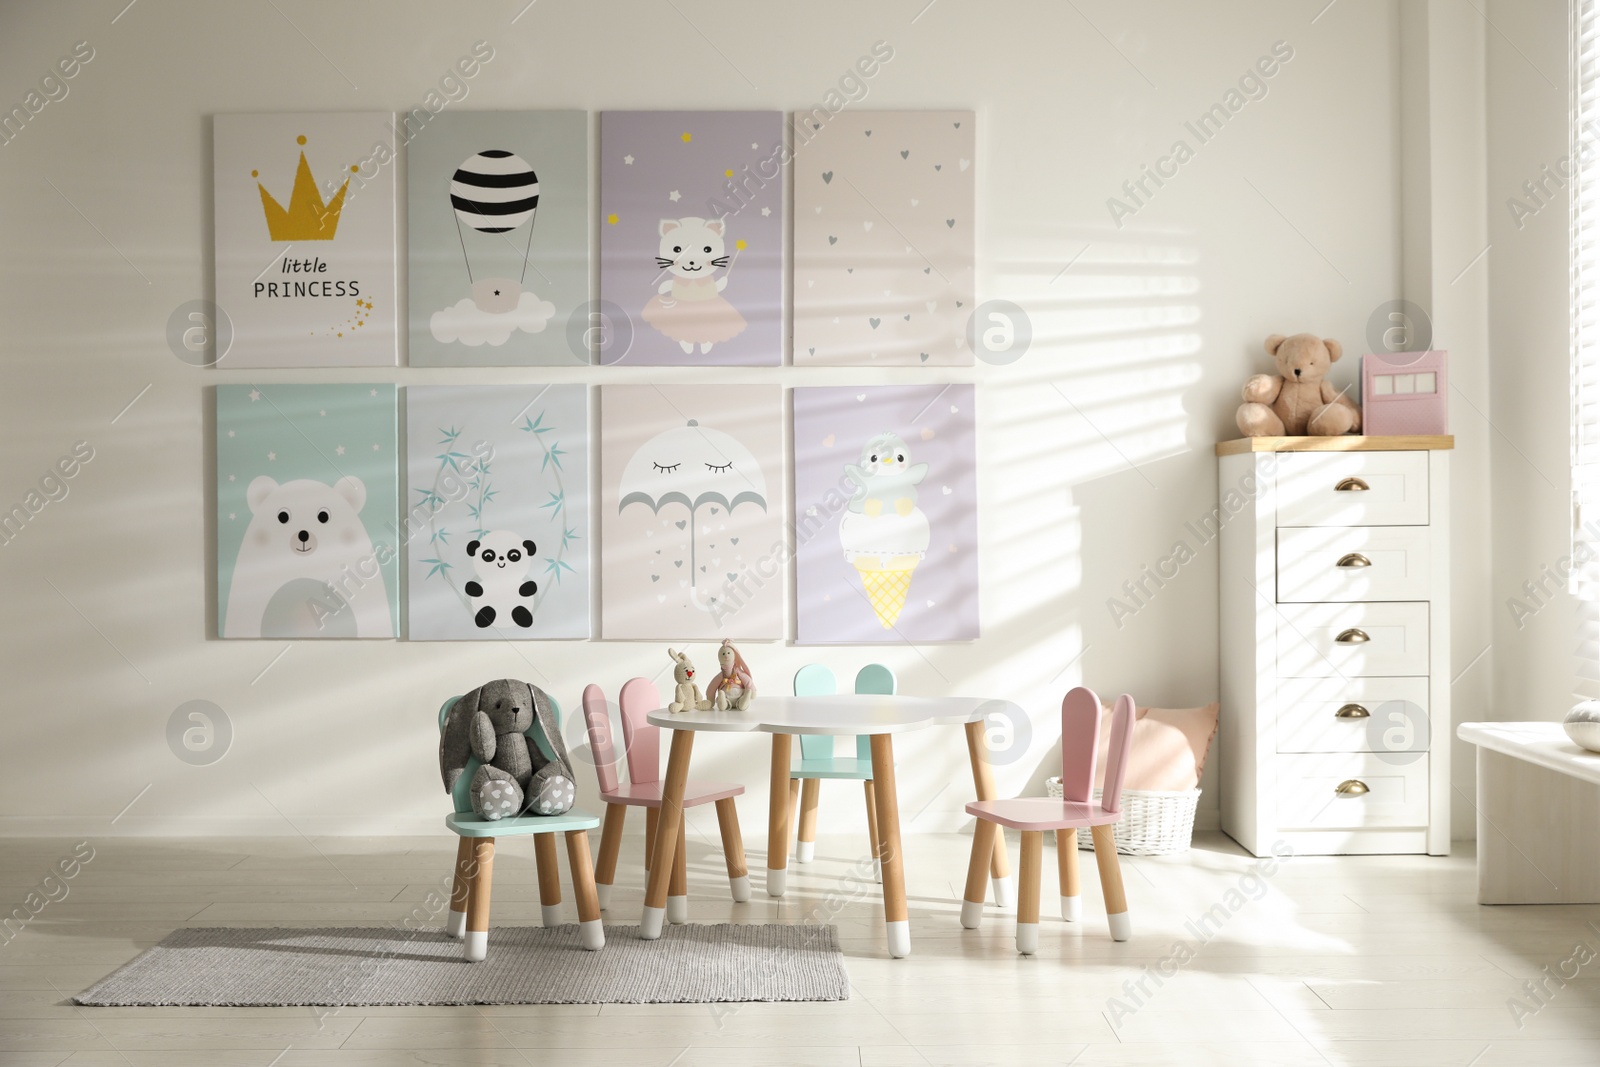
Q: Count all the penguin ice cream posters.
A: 1